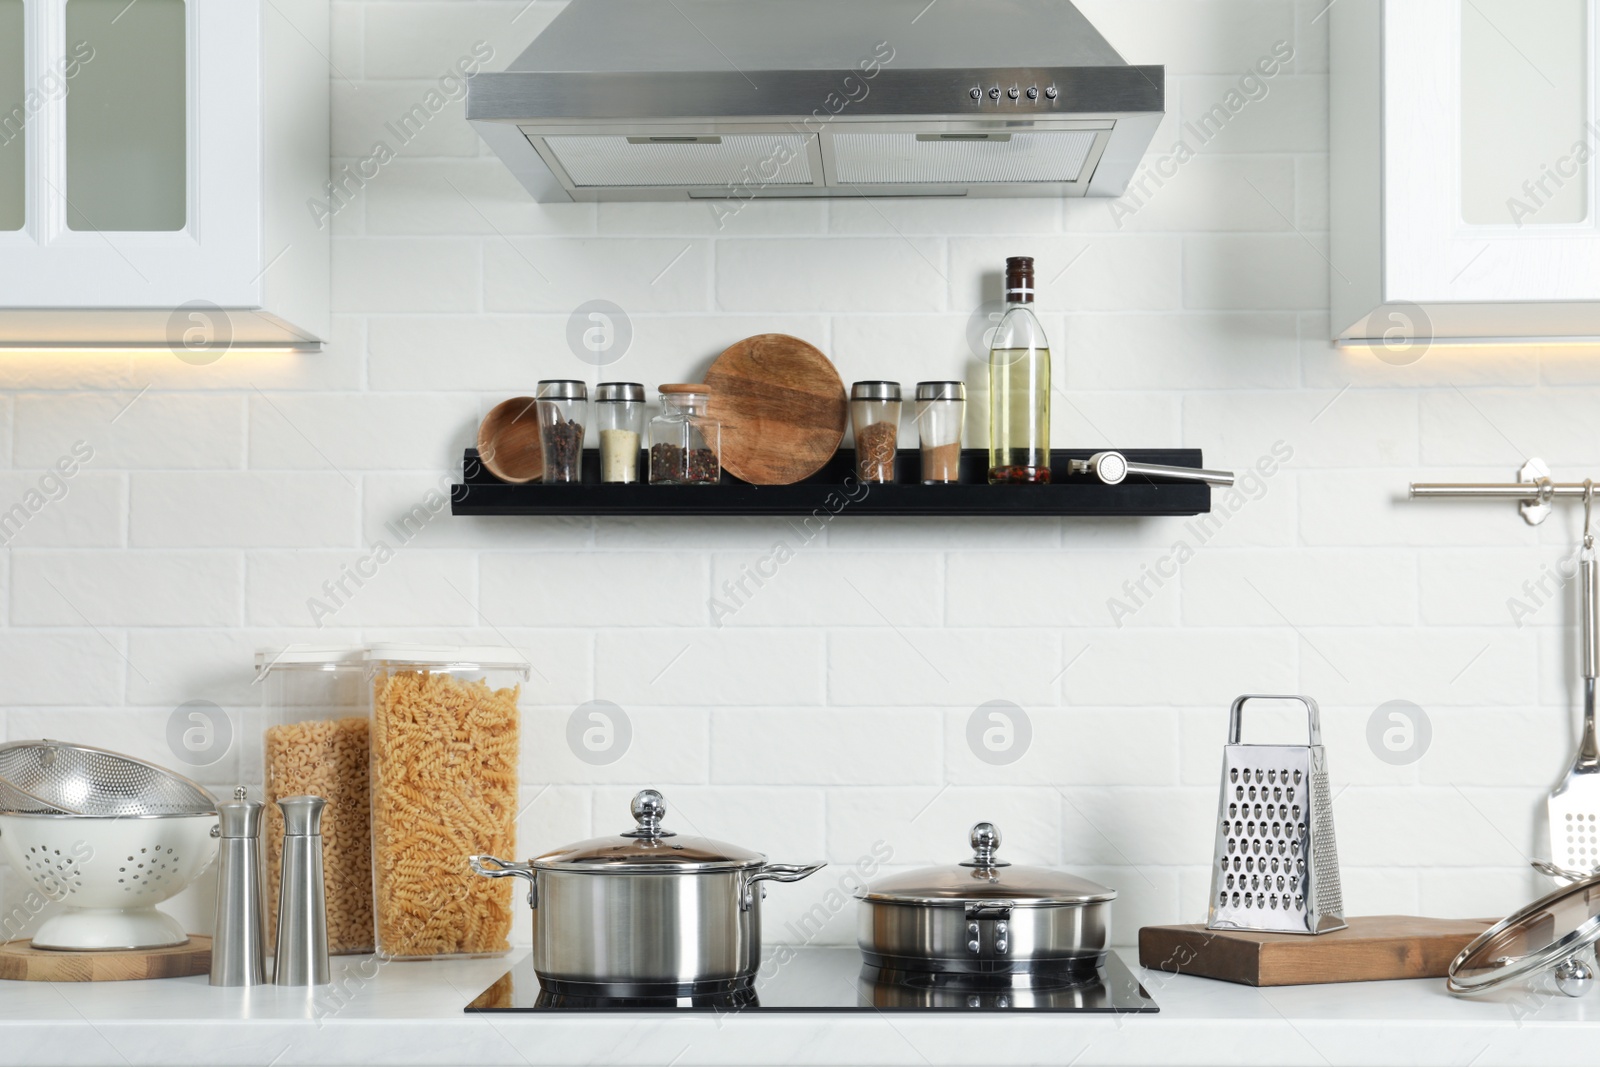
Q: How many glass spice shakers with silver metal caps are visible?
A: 4